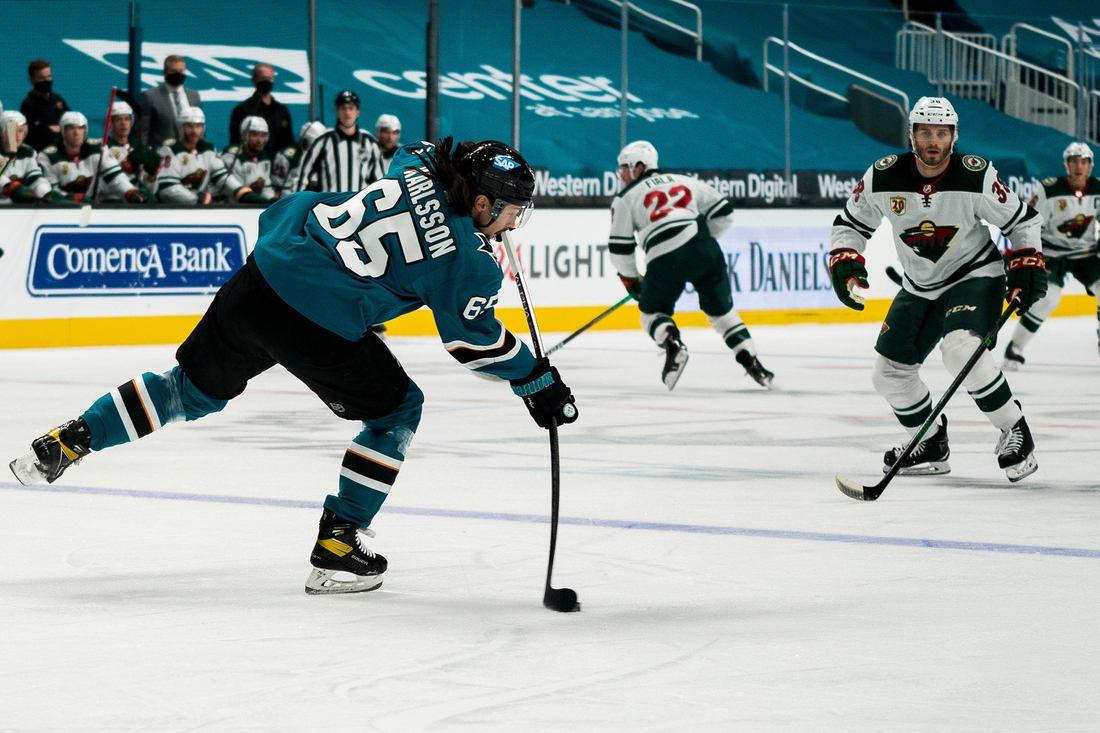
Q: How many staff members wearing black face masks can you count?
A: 3